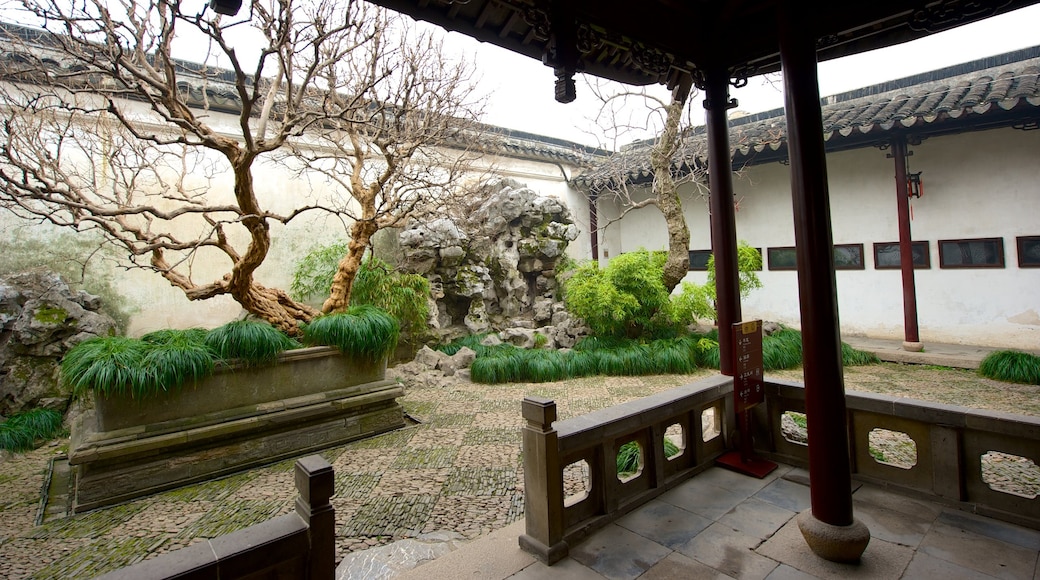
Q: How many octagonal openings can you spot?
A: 7